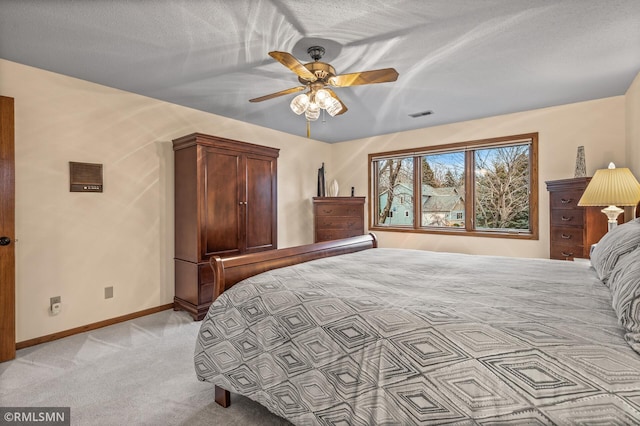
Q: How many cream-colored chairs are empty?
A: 0